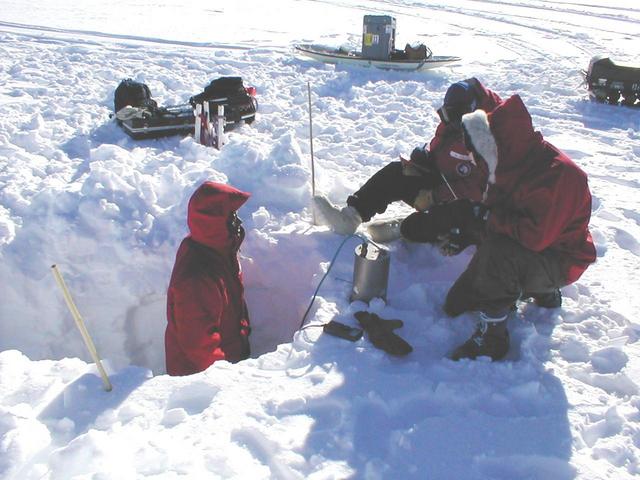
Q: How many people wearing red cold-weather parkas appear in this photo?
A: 3